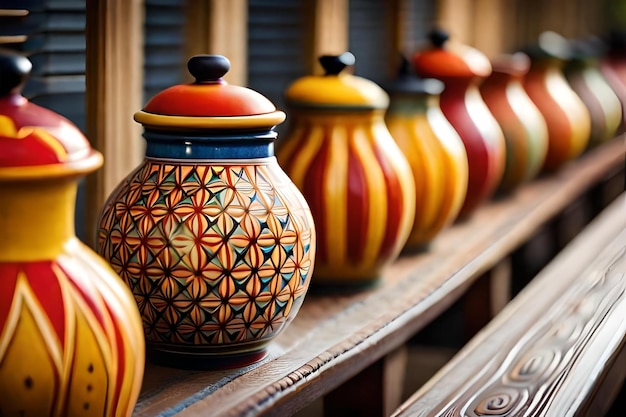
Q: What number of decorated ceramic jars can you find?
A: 9